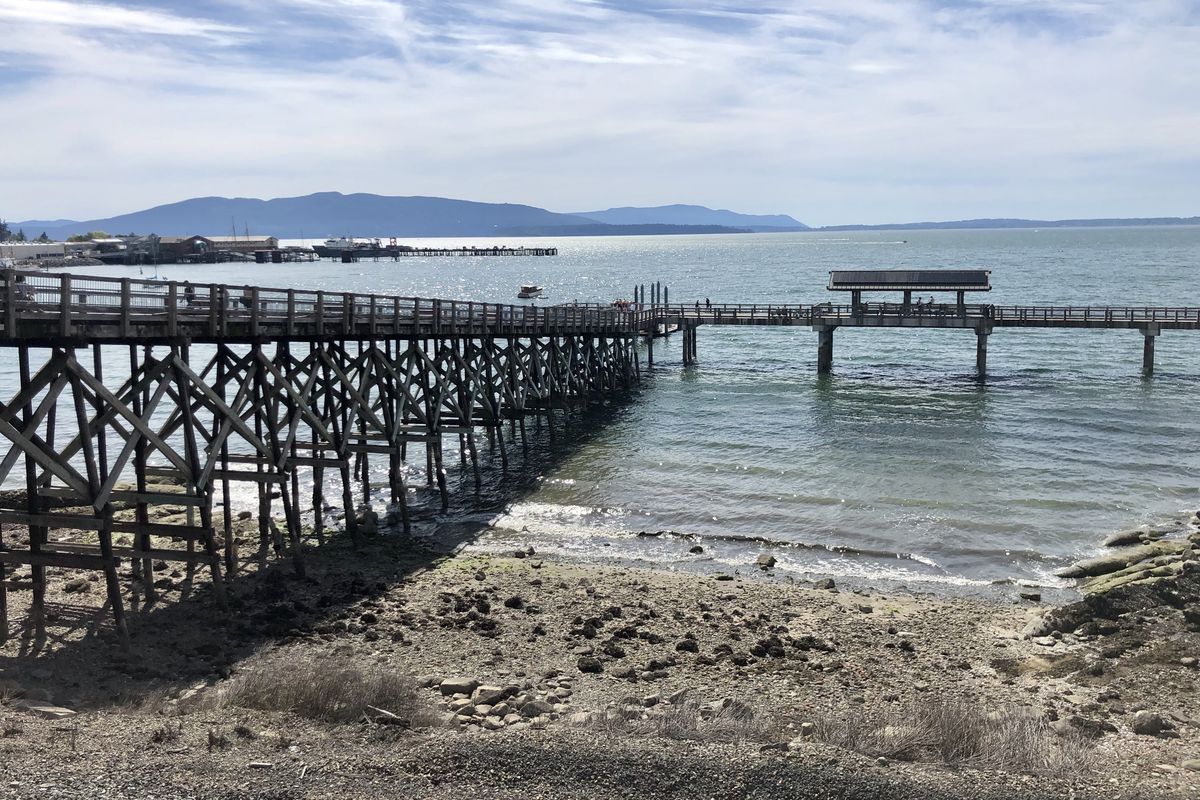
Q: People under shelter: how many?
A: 2